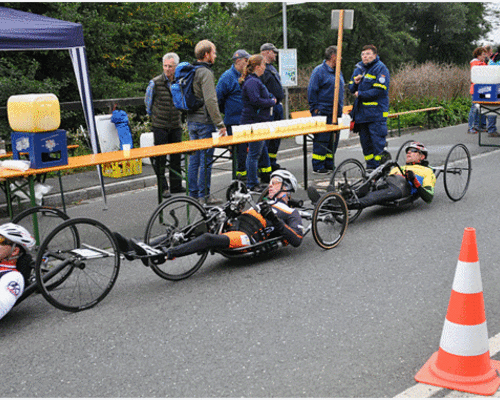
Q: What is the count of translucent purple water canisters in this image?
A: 0